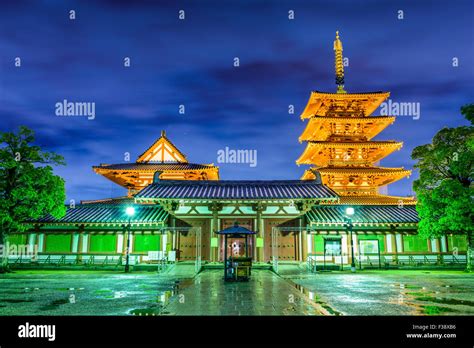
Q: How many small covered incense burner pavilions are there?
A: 1